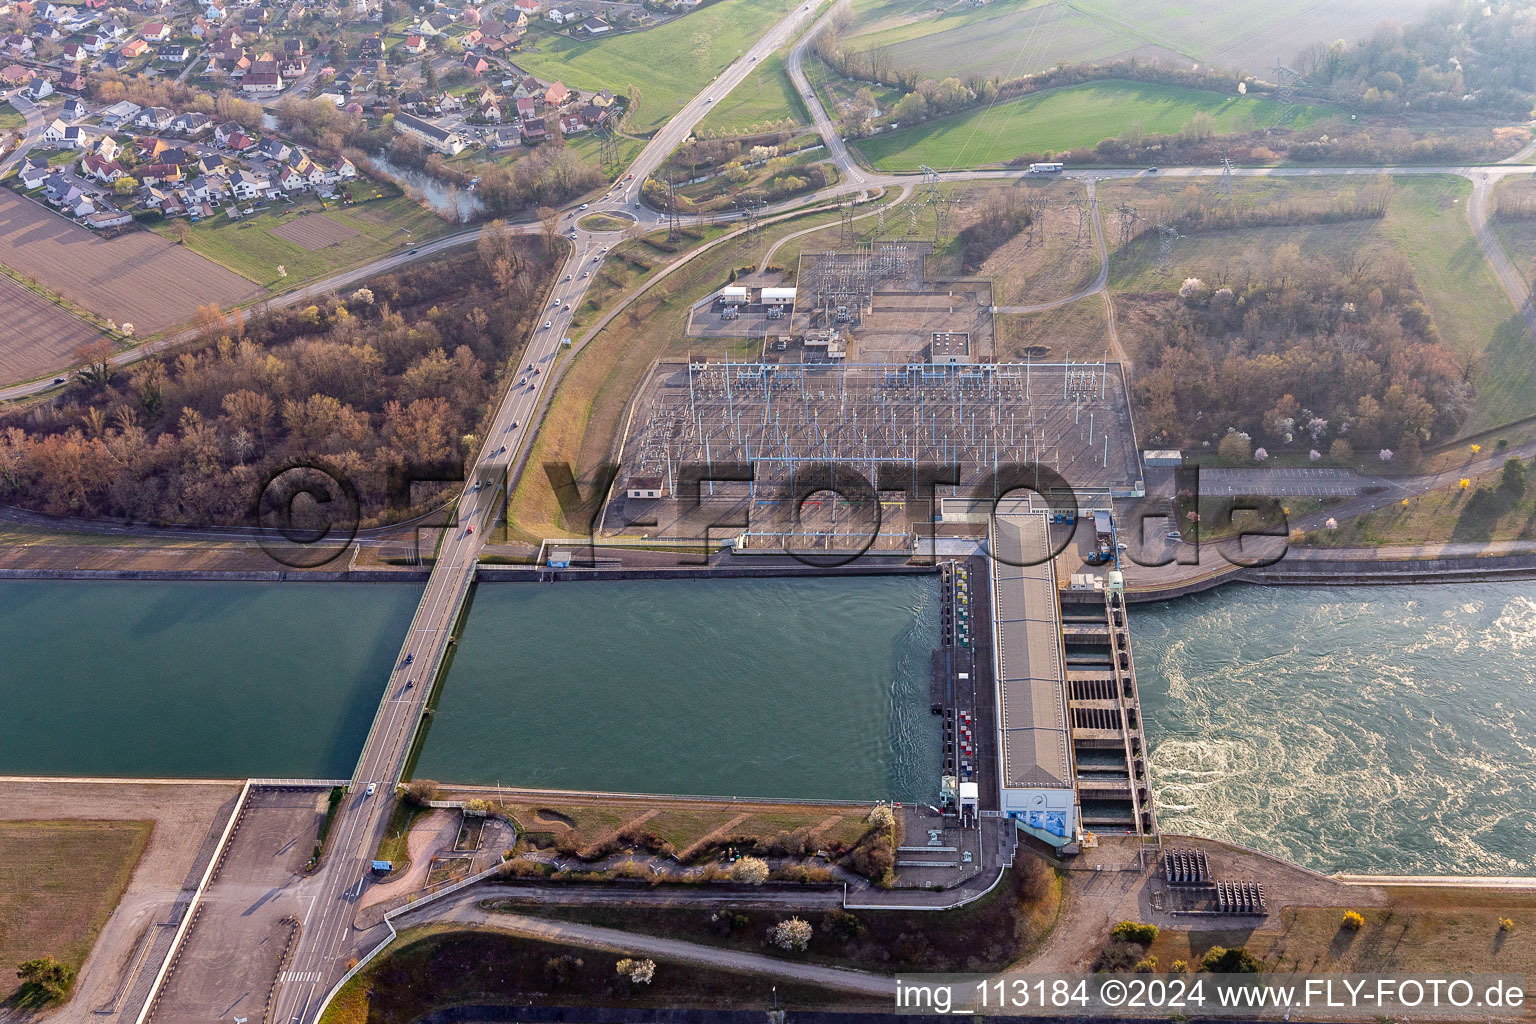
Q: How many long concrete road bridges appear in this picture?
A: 1